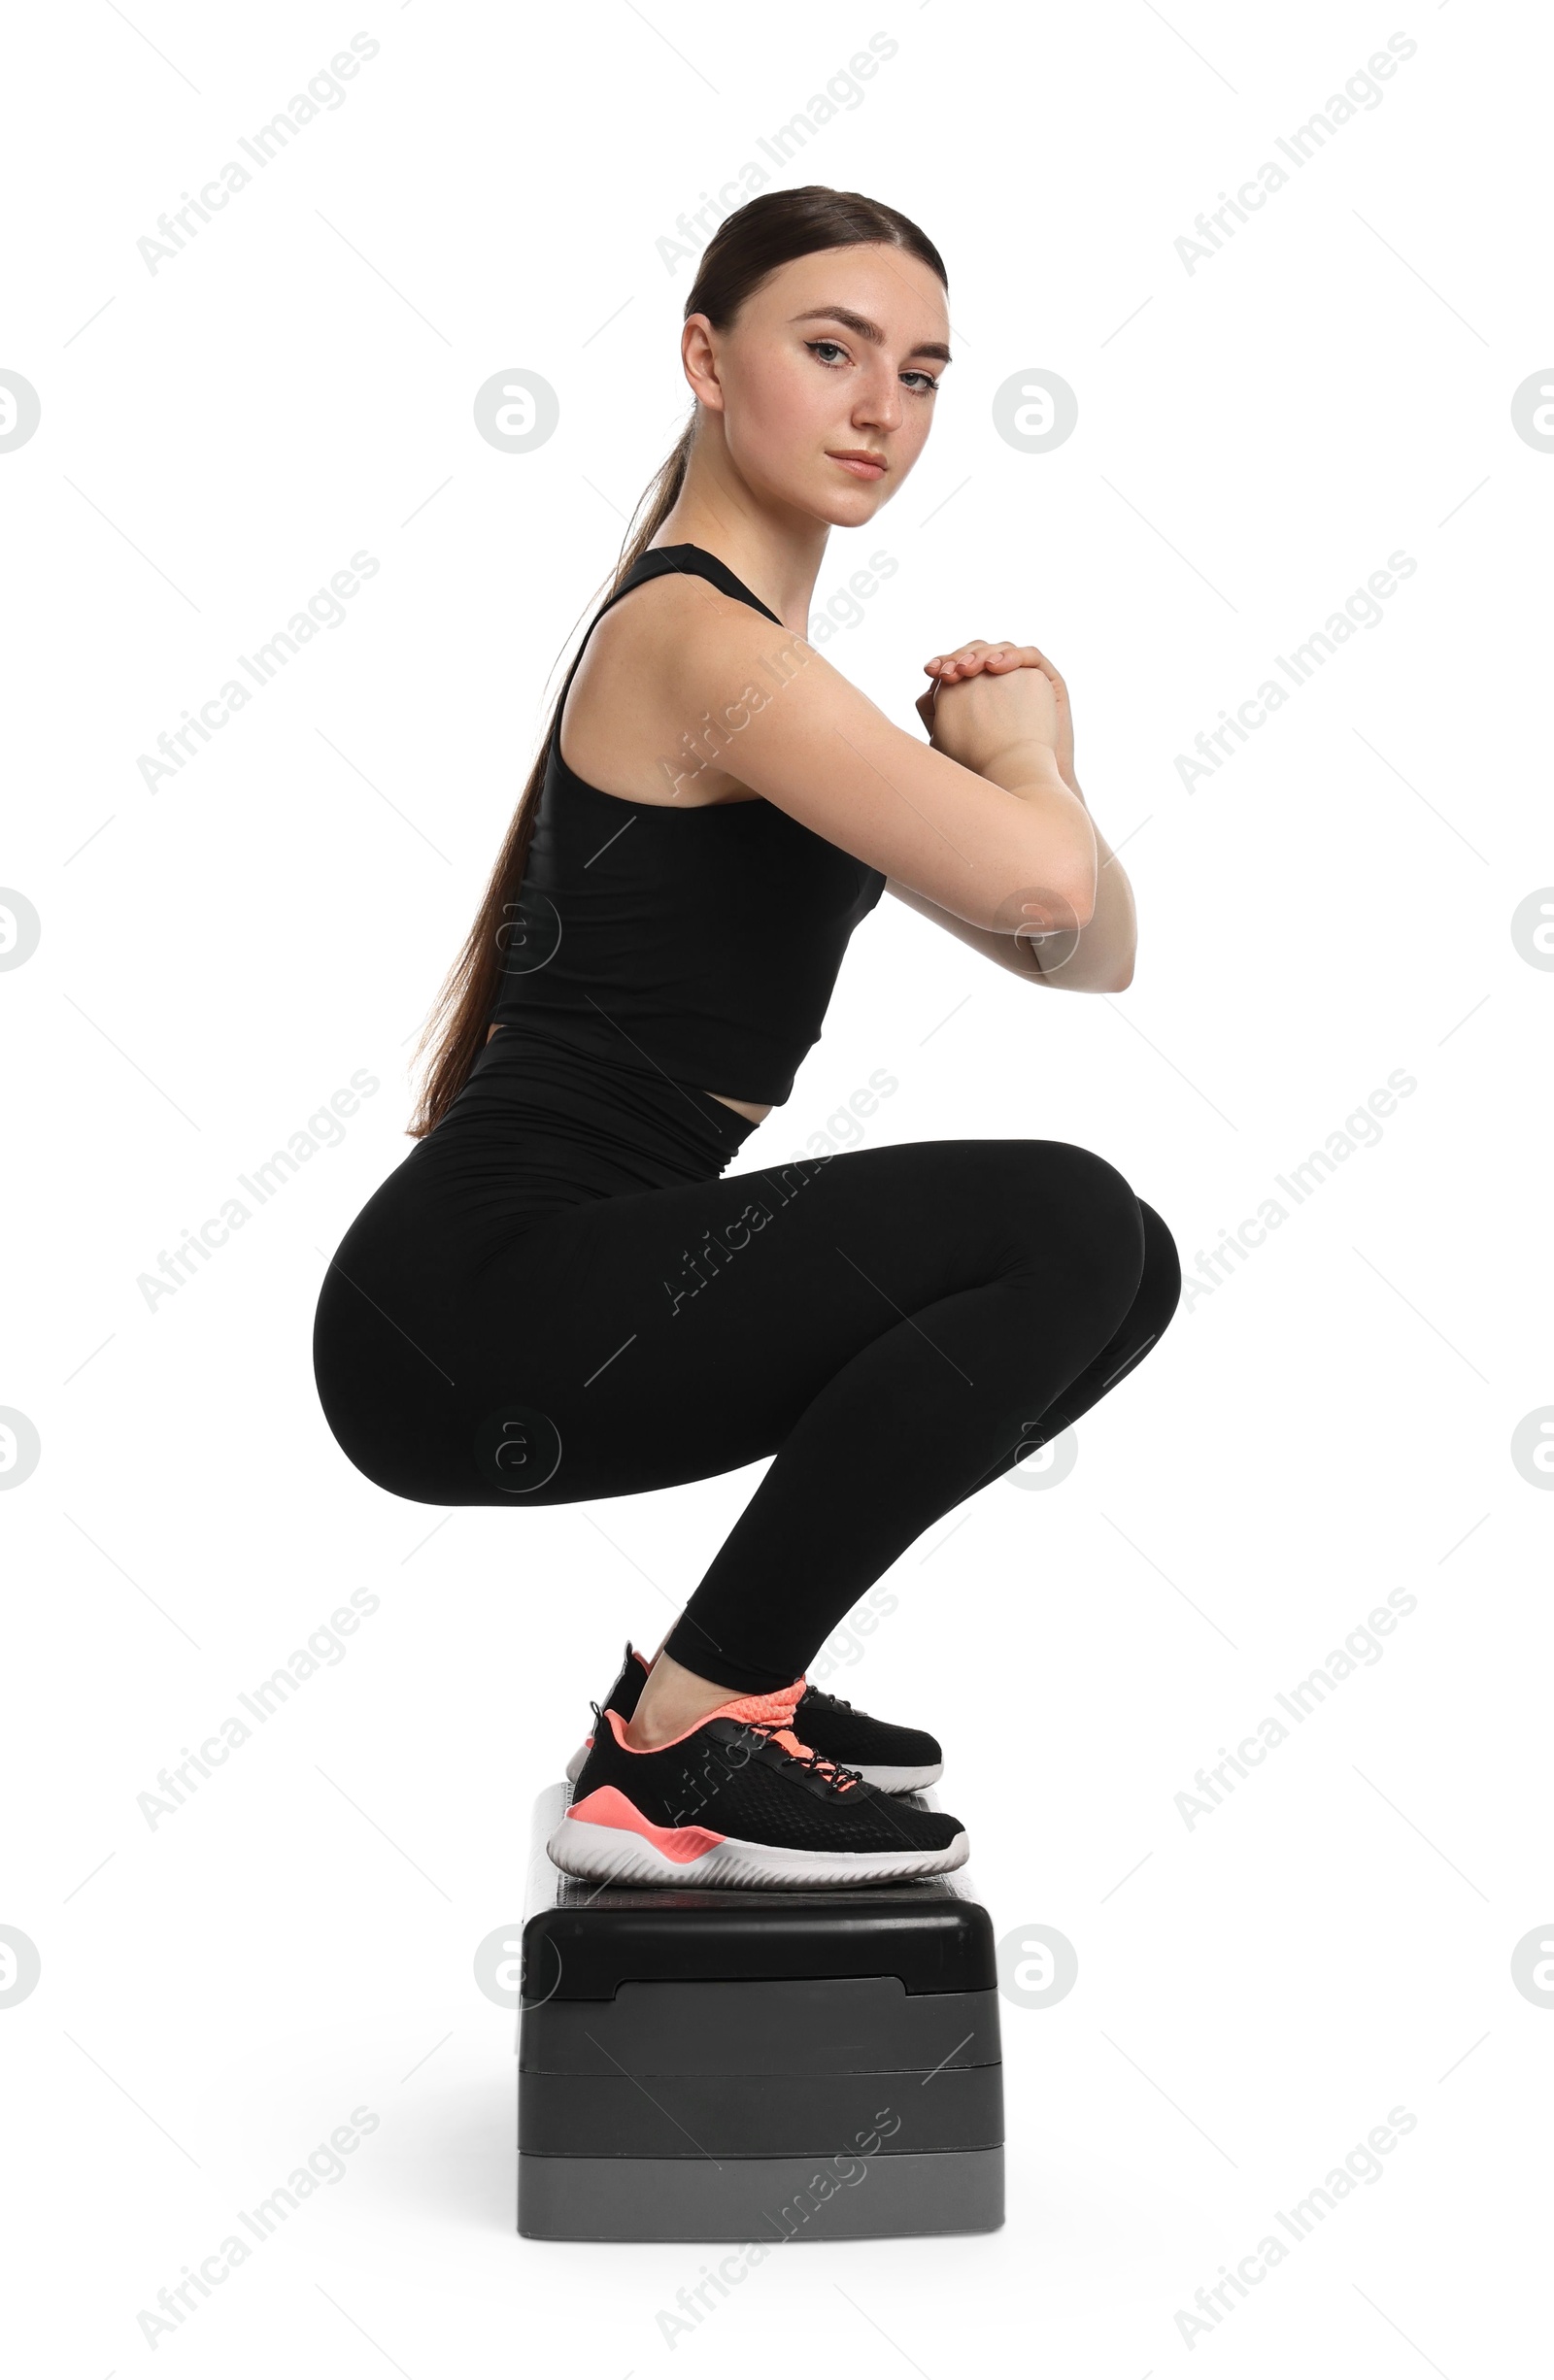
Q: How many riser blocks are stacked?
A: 3